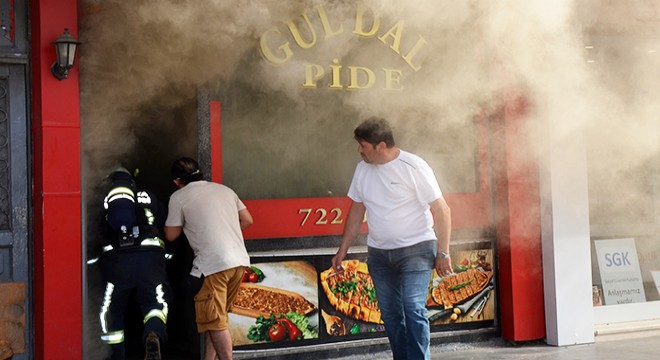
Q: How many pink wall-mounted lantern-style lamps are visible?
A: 0